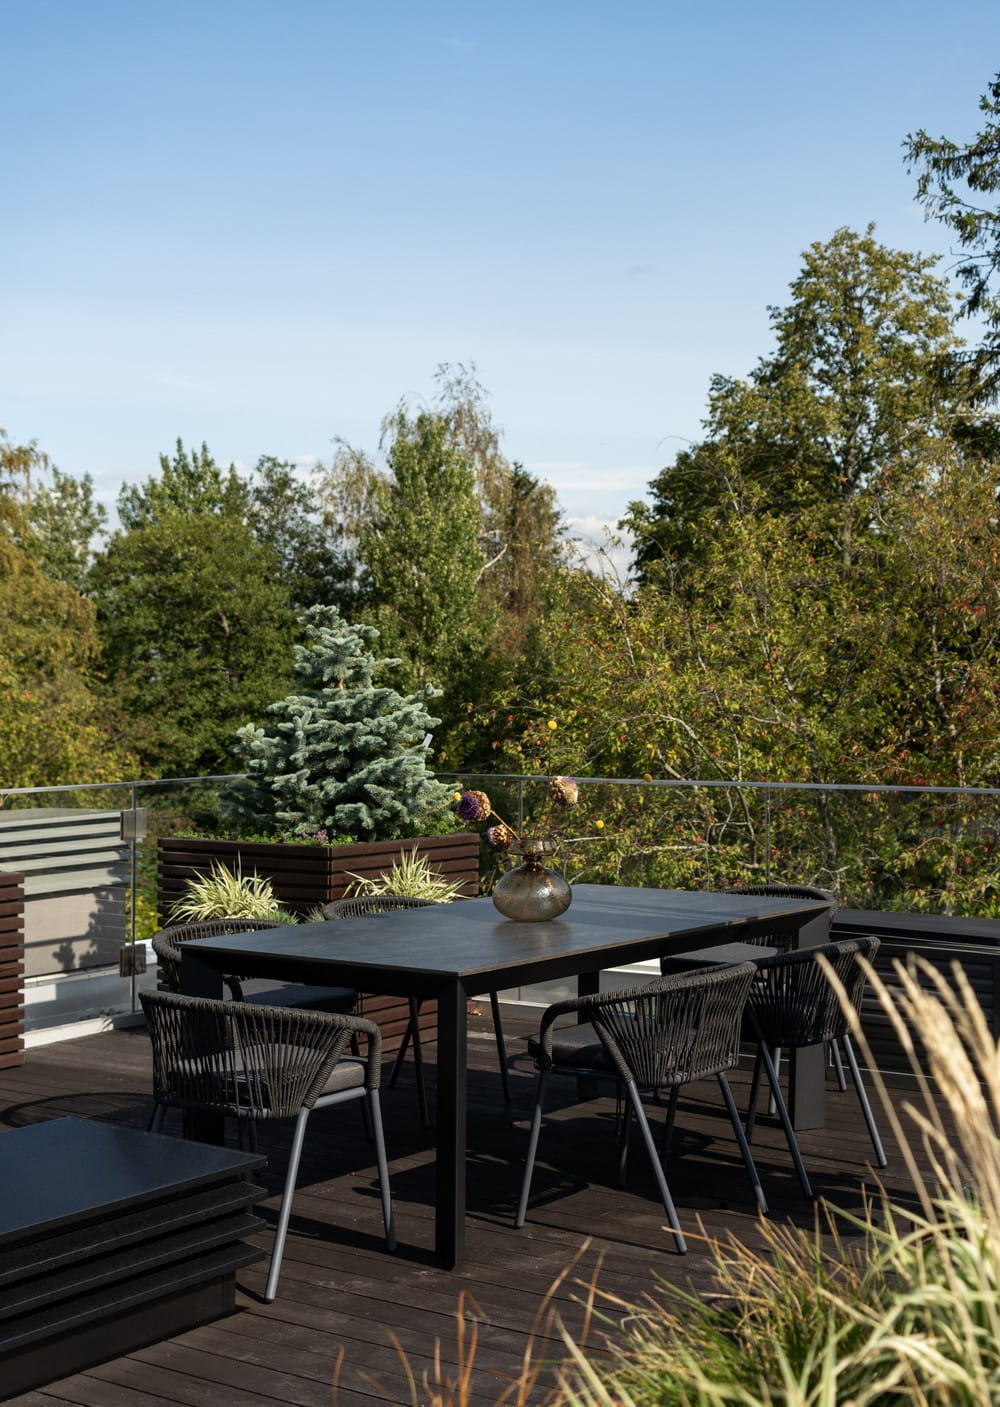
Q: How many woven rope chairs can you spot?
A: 6